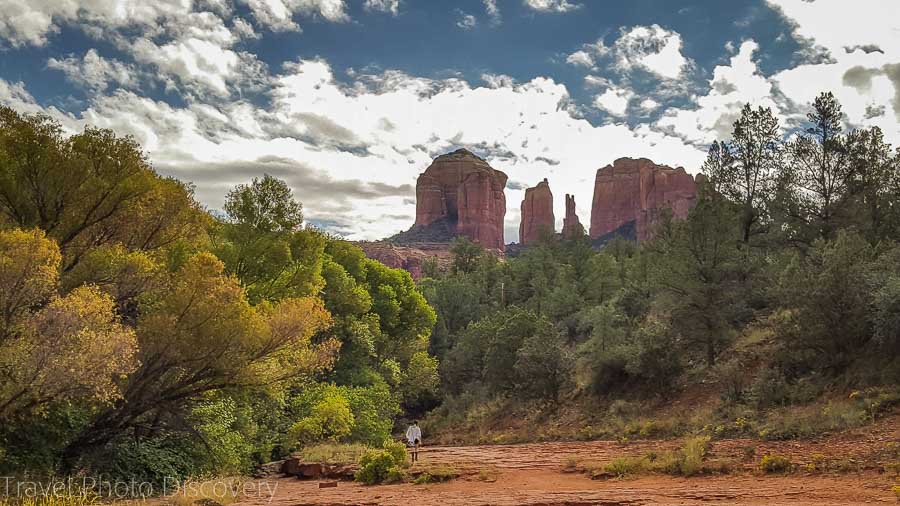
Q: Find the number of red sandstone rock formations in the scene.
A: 4